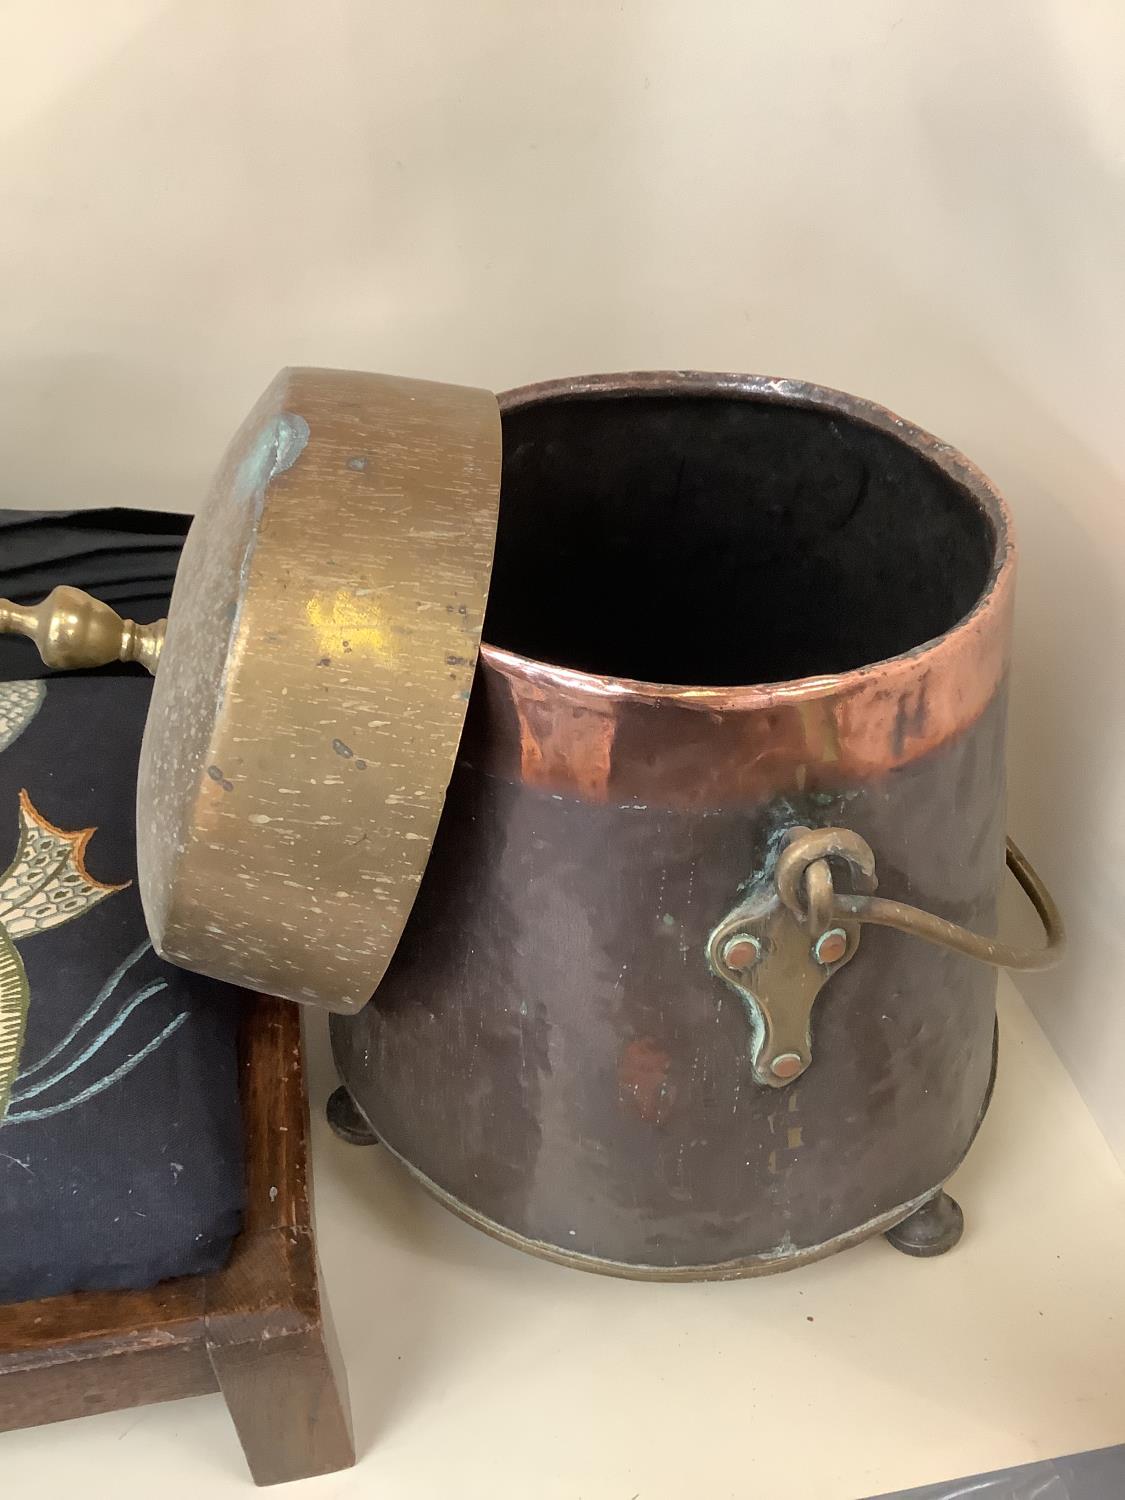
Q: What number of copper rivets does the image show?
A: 3